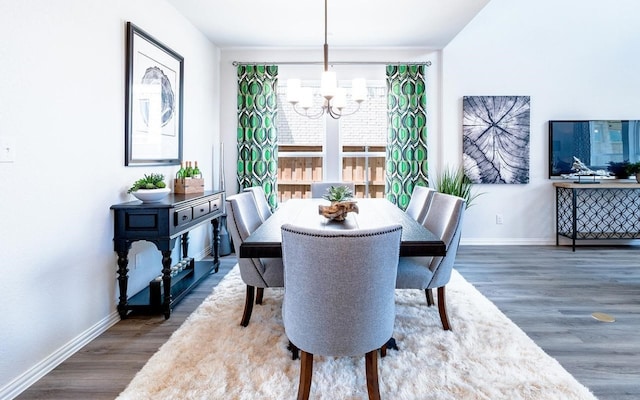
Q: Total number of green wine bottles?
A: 4